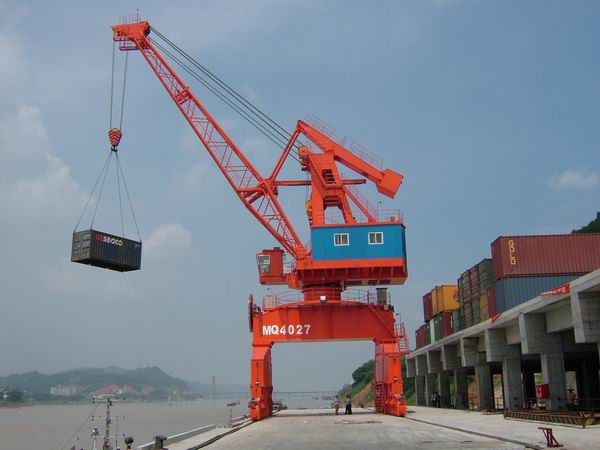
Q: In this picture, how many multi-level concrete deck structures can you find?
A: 1